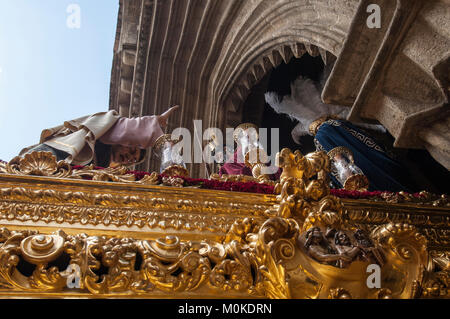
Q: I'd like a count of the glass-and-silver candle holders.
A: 3